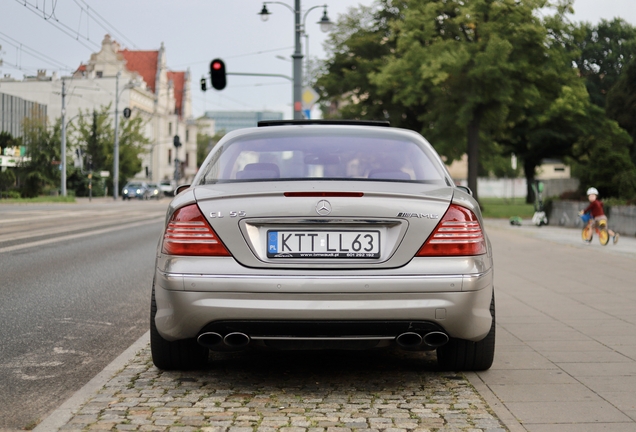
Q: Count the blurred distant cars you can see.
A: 3